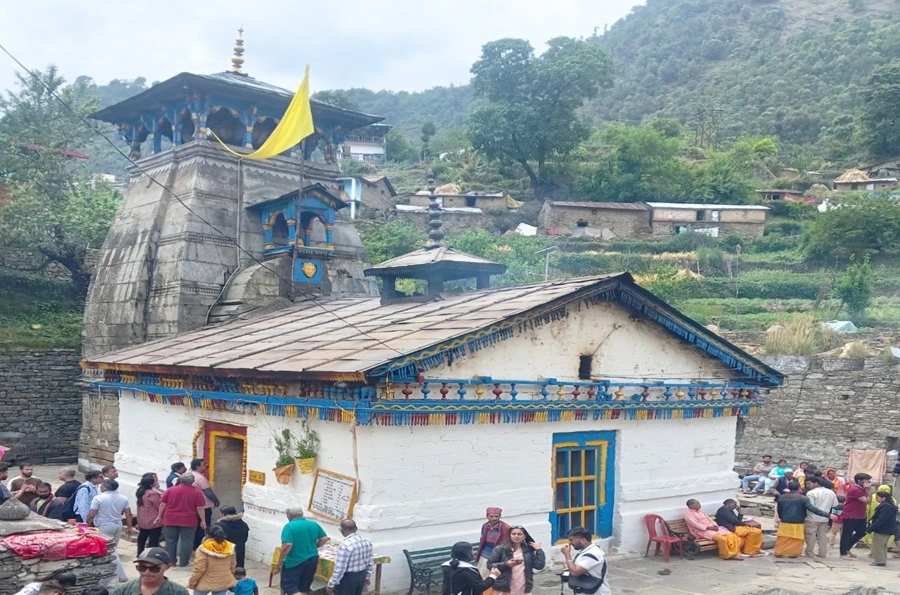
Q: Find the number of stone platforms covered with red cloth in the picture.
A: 1